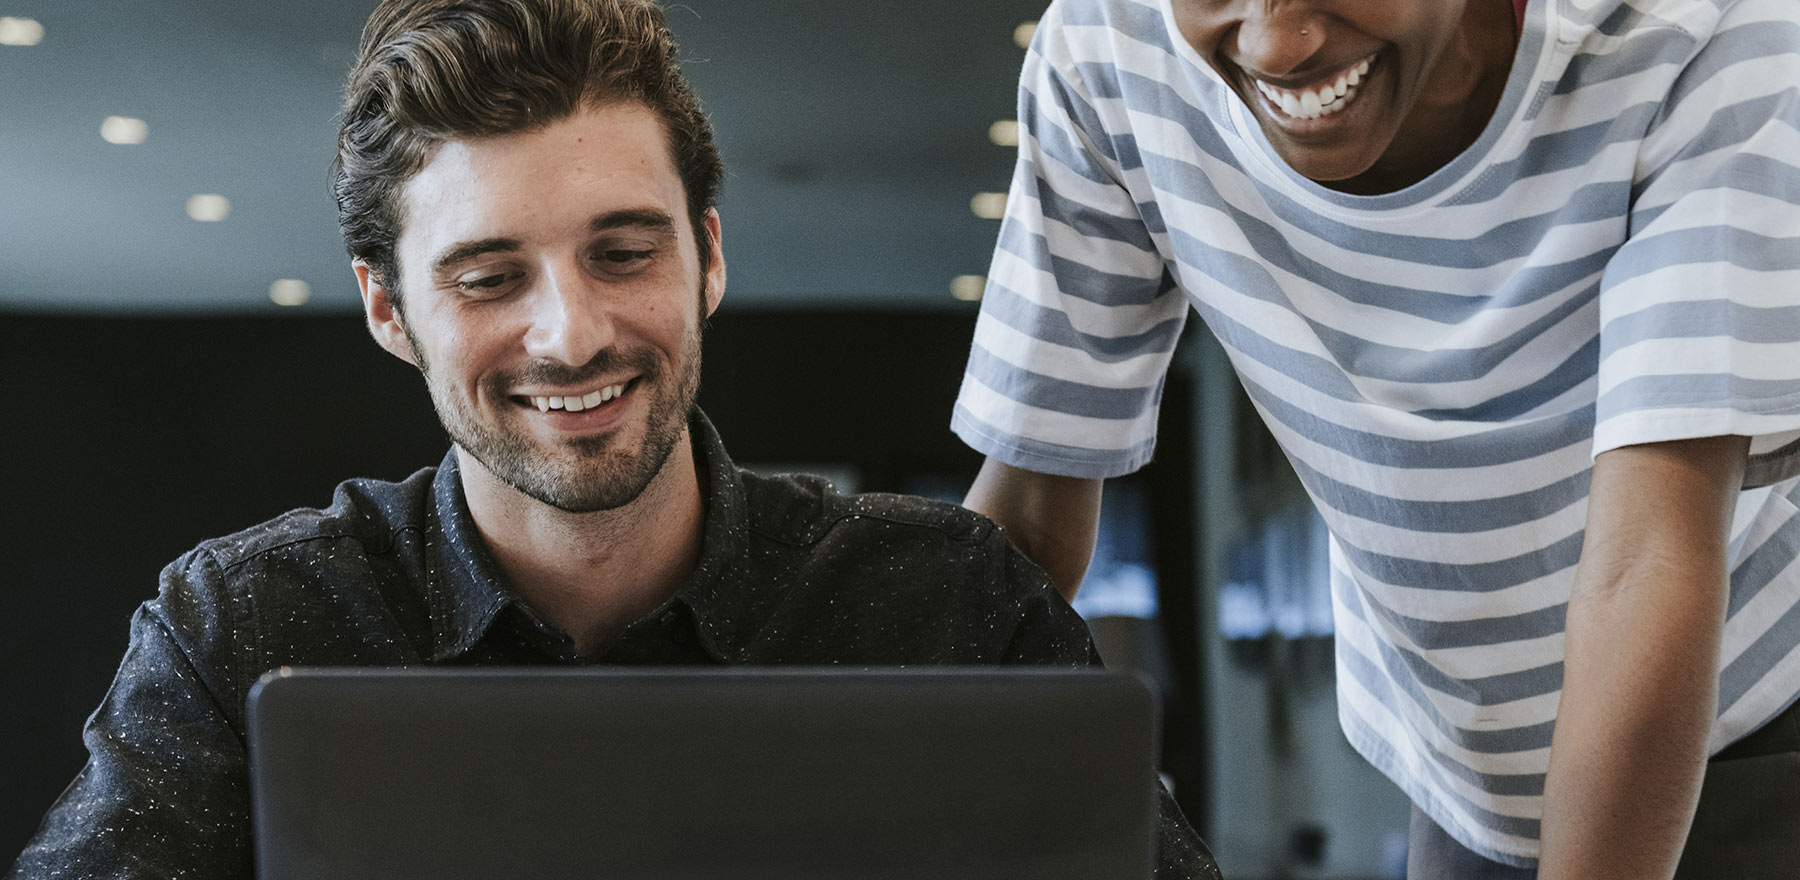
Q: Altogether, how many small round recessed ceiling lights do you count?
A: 8